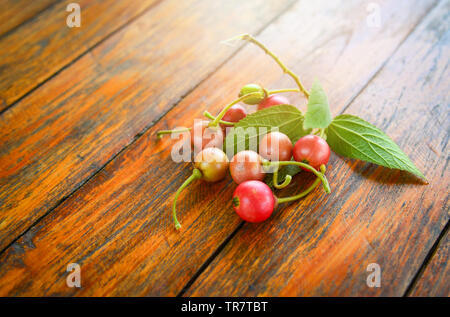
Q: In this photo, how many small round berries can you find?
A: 9